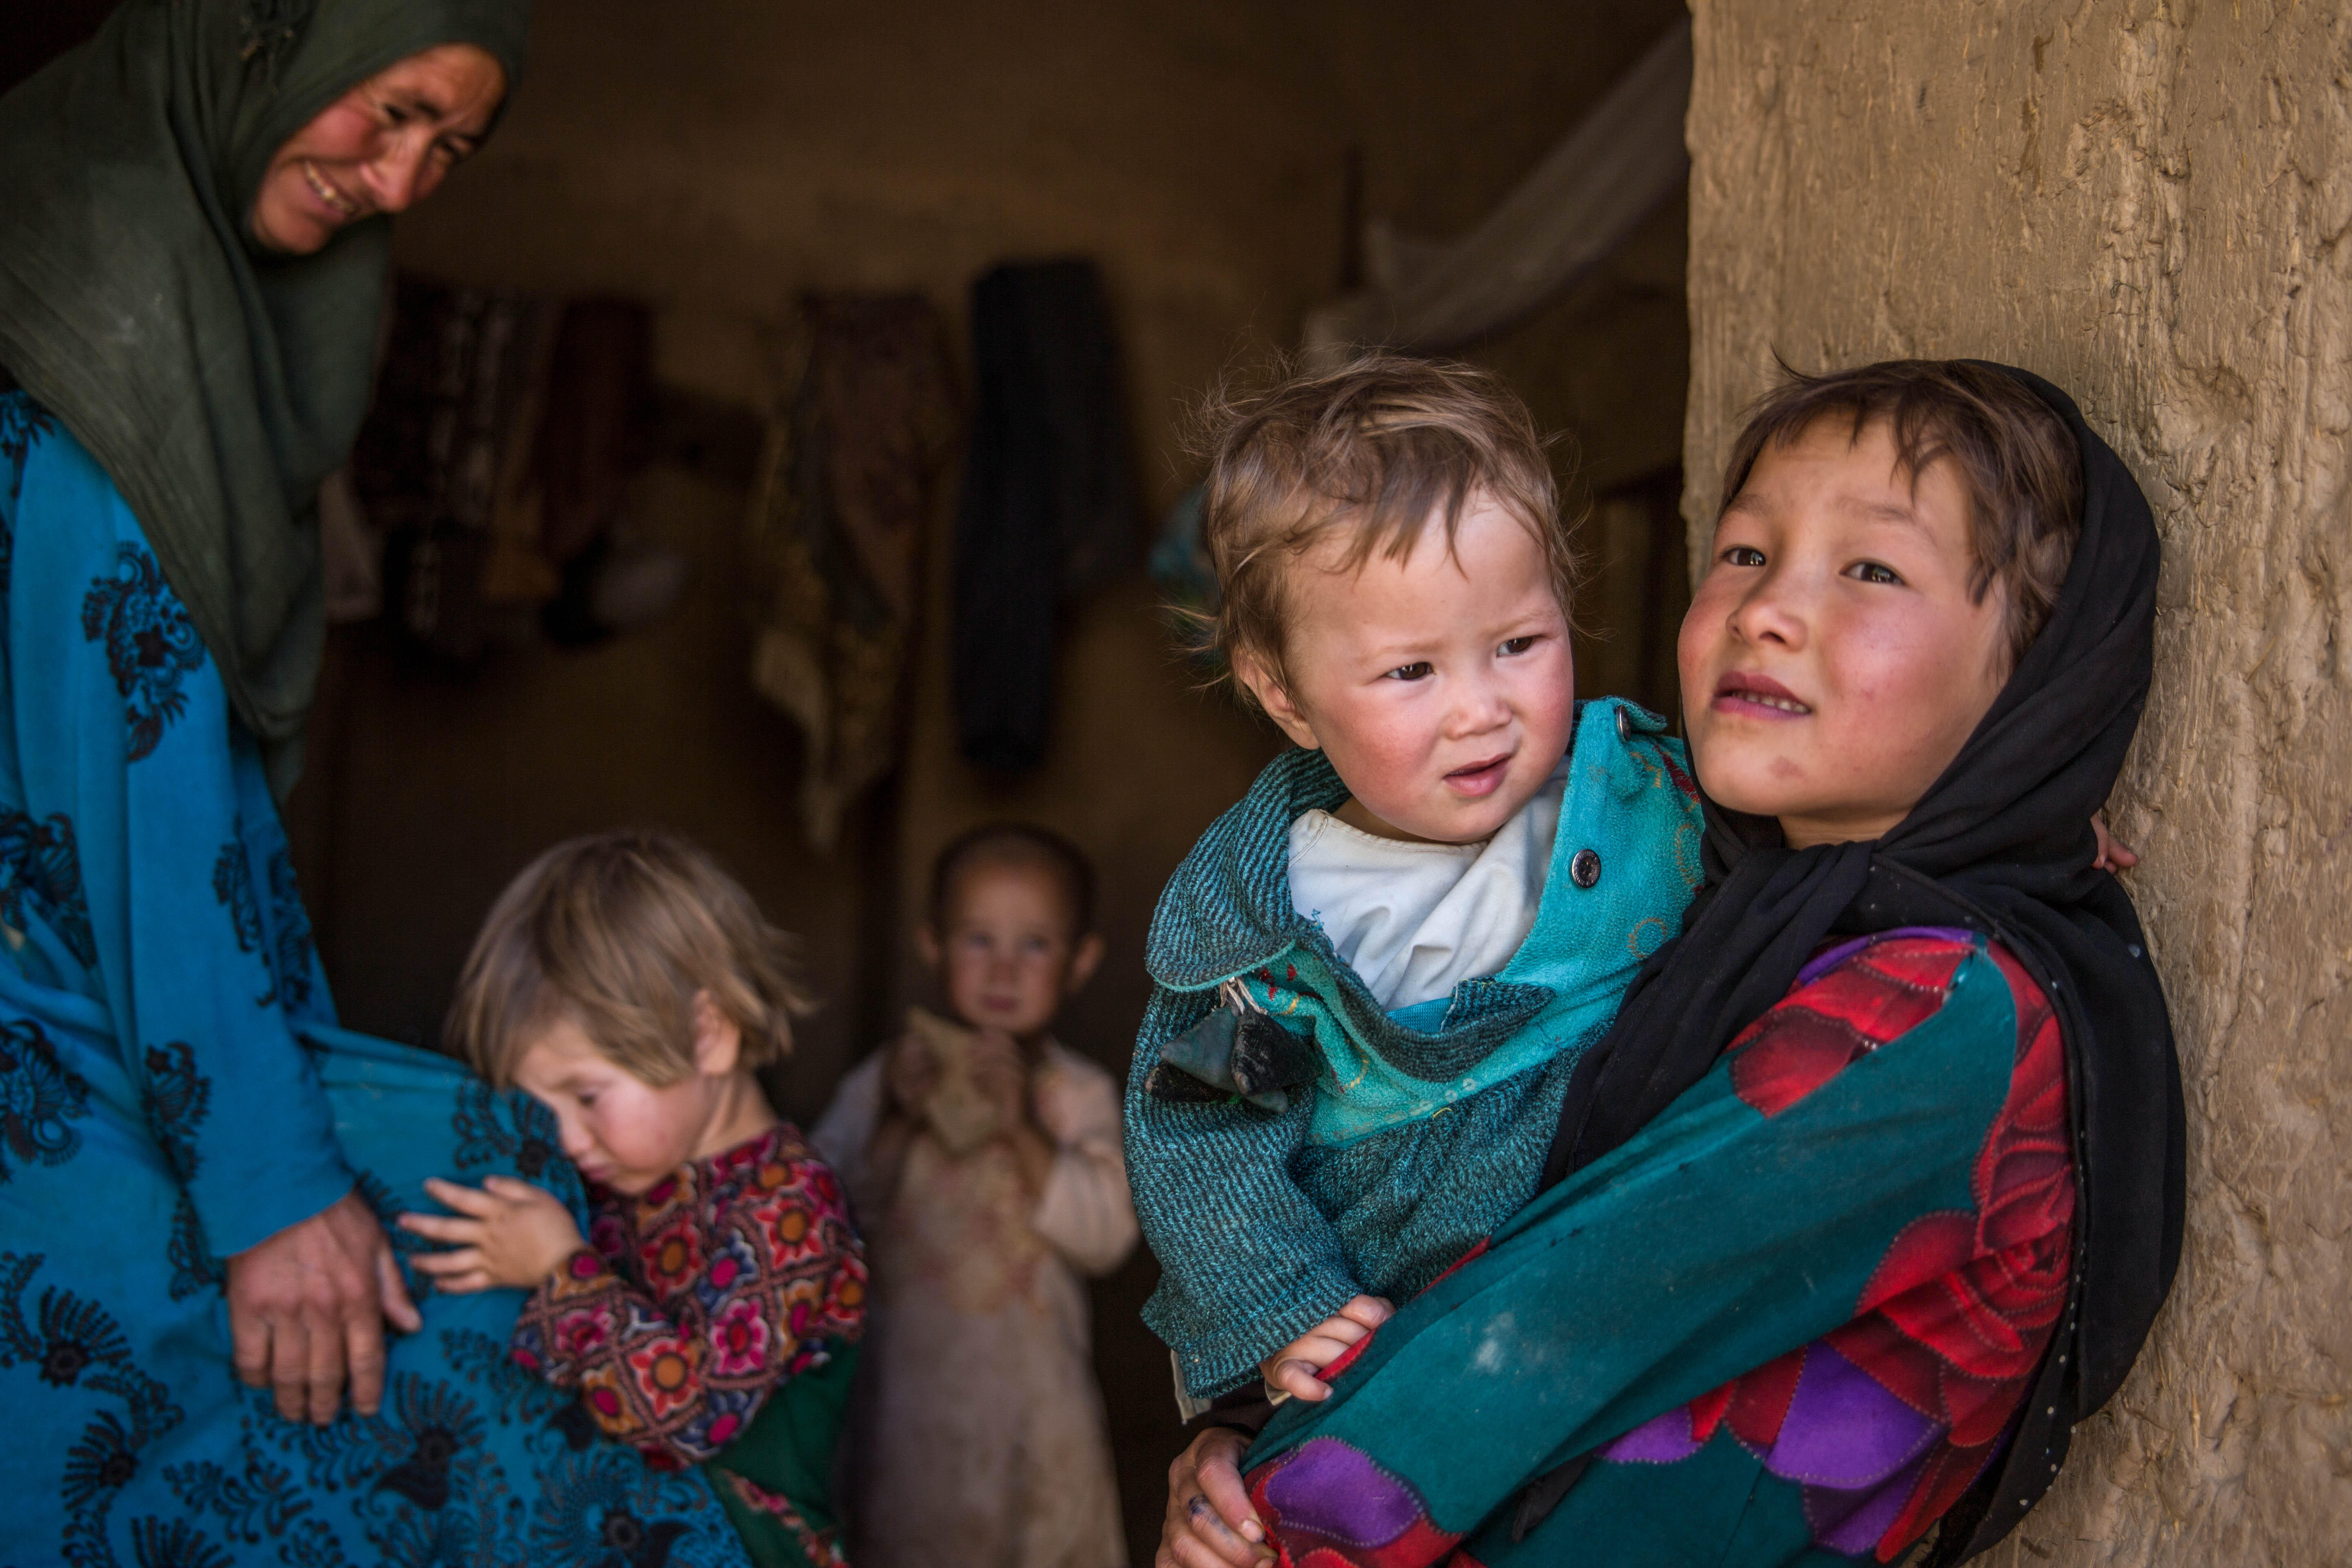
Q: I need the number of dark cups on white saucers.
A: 0